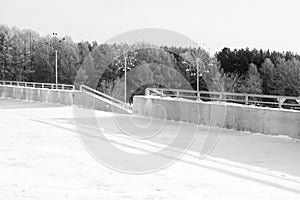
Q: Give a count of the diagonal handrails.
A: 1